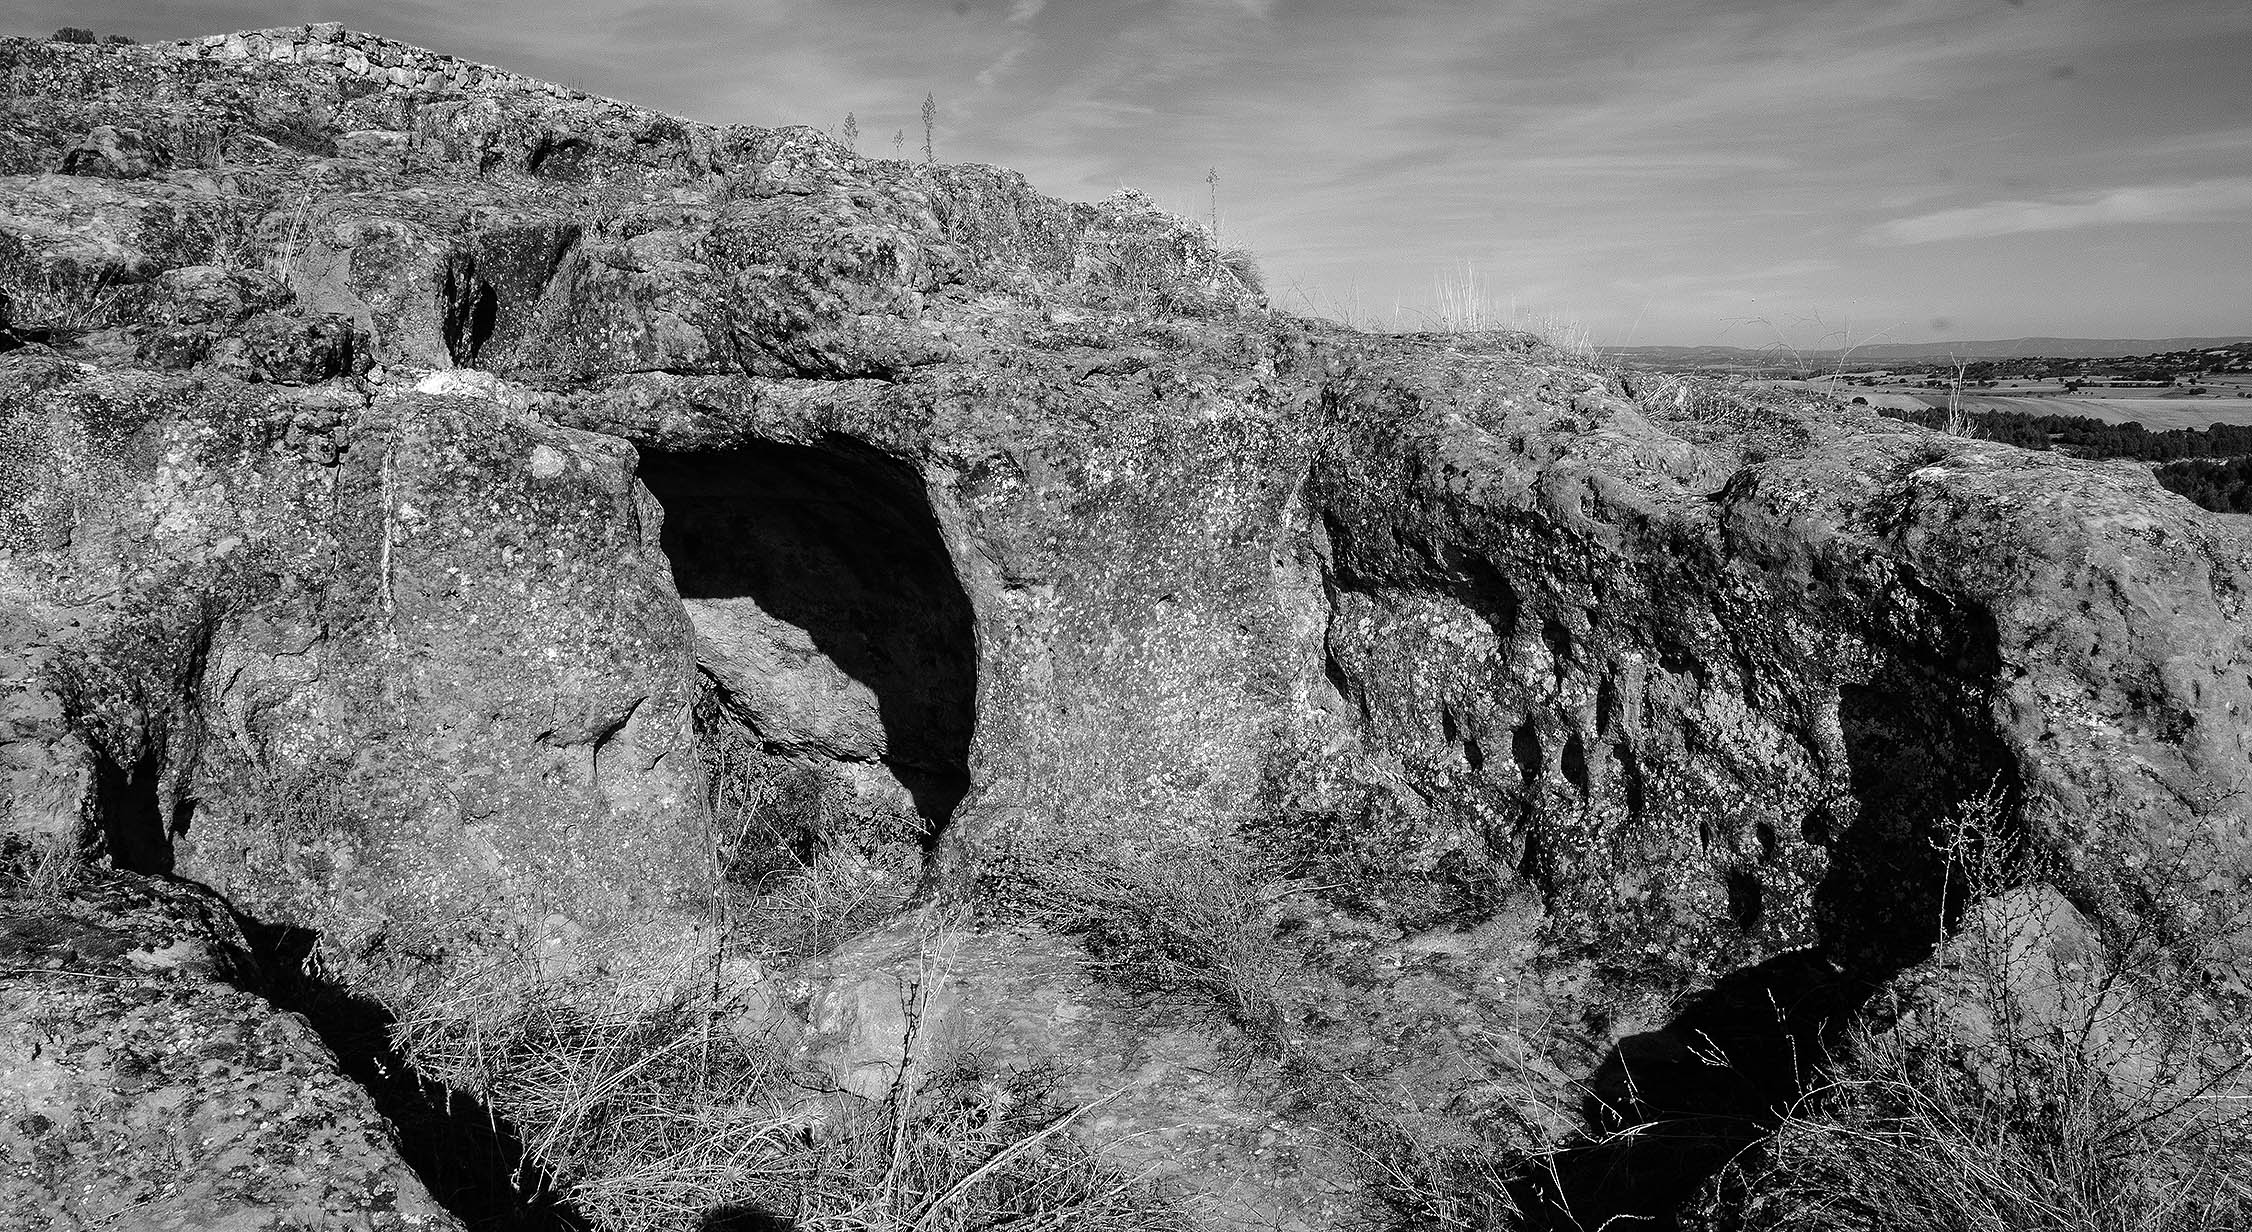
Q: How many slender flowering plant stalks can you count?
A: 4